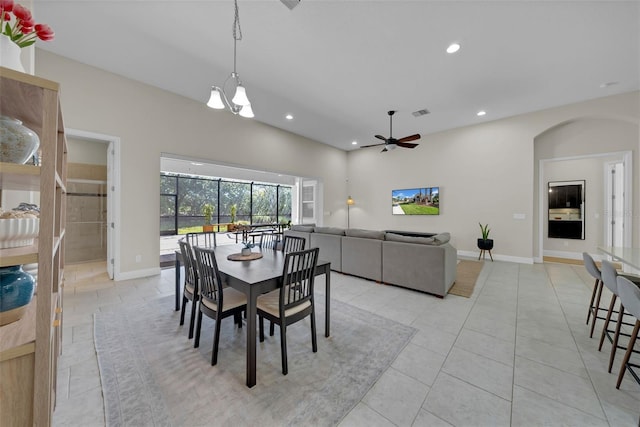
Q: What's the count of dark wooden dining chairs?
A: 6